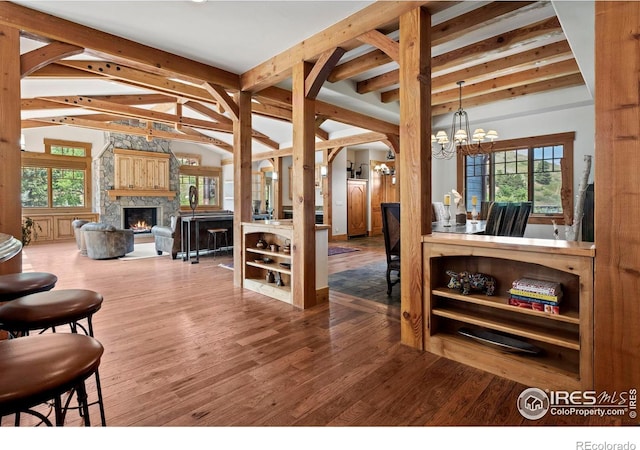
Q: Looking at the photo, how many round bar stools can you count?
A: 3